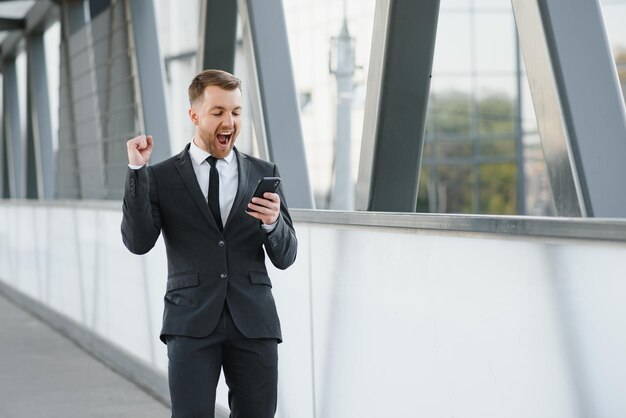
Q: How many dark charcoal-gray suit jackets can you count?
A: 1